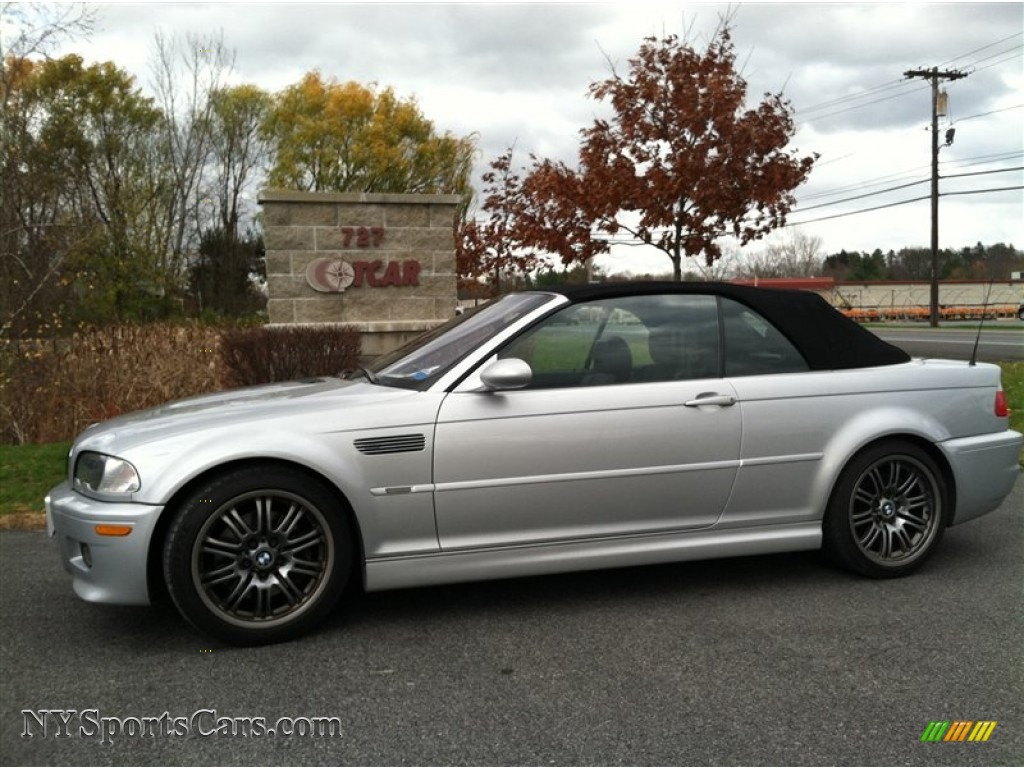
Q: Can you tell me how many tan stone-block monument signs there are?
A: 1